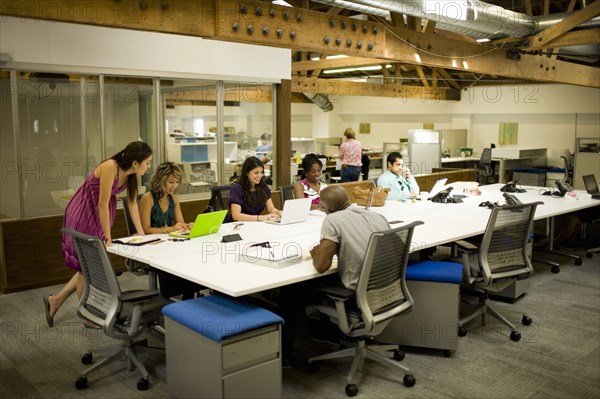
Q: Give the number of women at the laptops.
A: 2